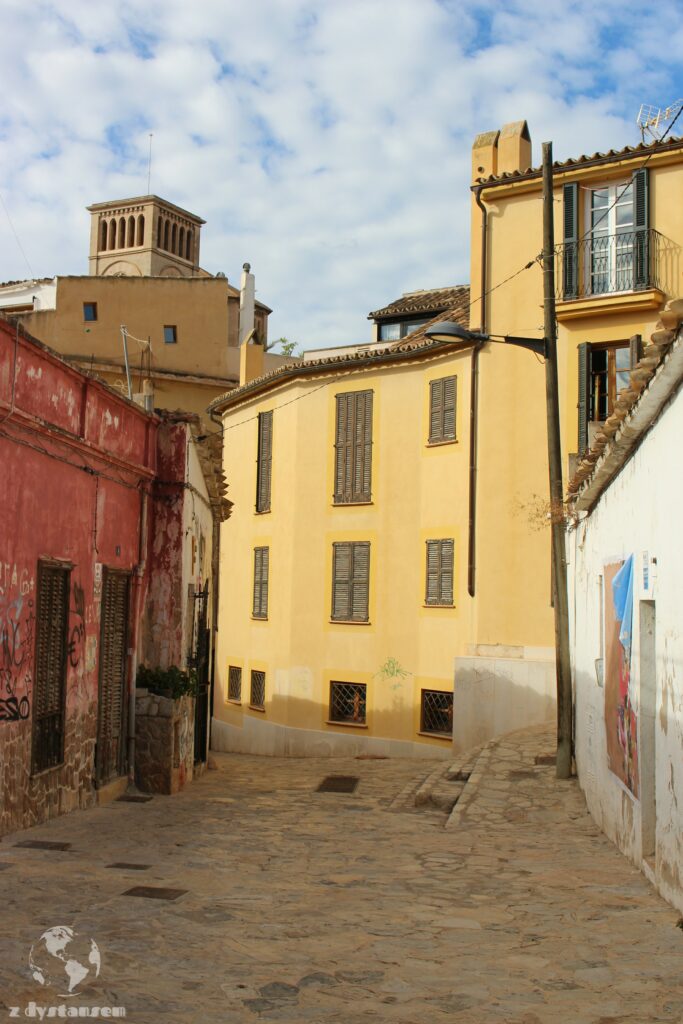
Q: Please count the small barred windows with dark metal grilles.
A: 4